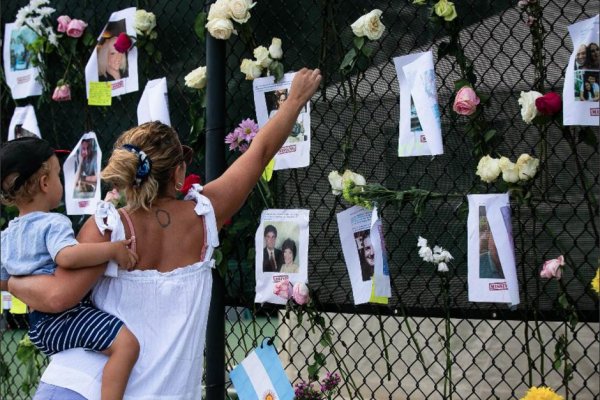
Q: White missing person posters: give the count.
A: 11